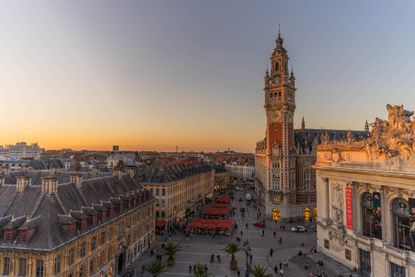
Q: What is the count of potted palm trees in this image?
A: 5